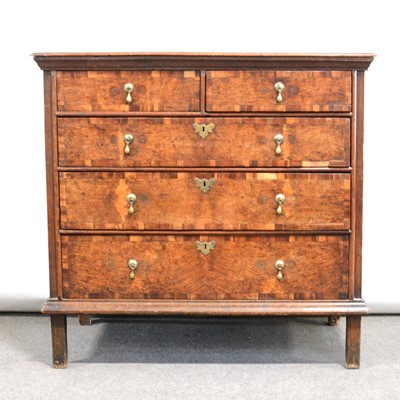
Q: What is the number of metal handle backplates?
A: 8